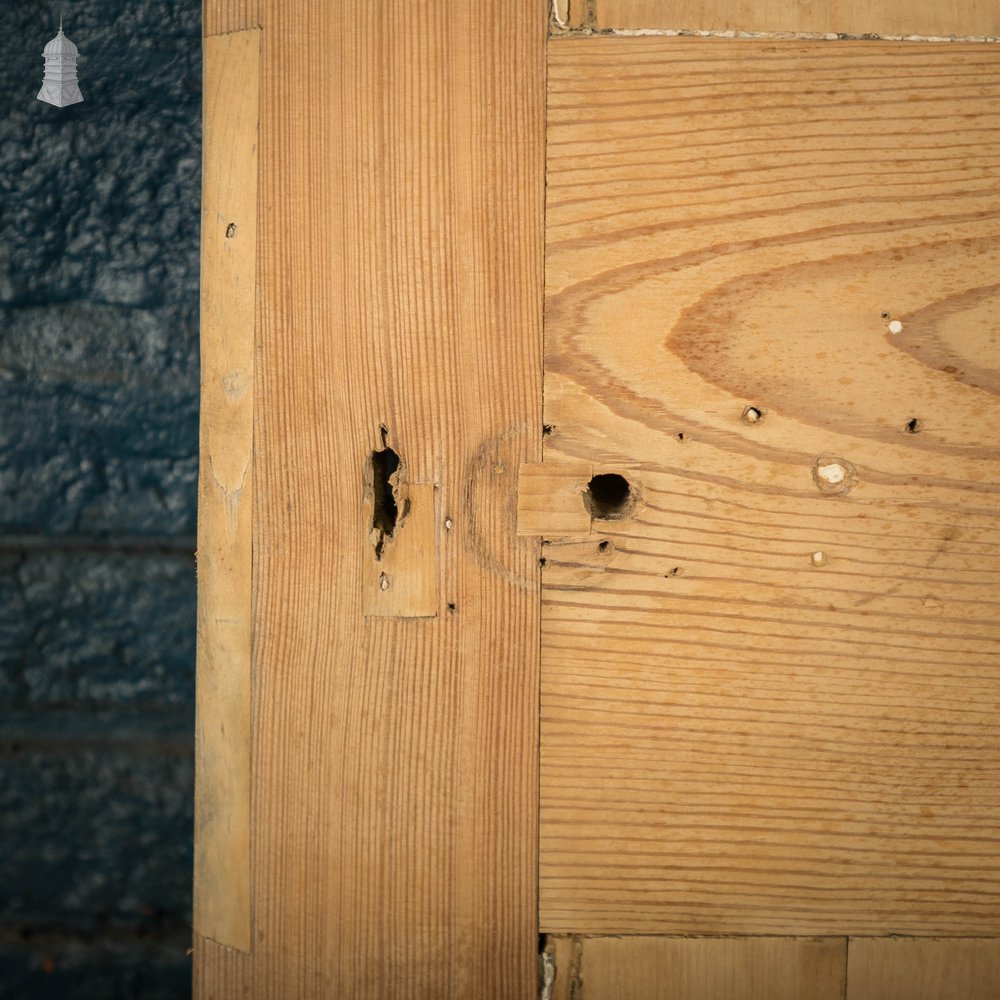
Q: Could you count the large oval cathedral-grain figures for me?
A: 1